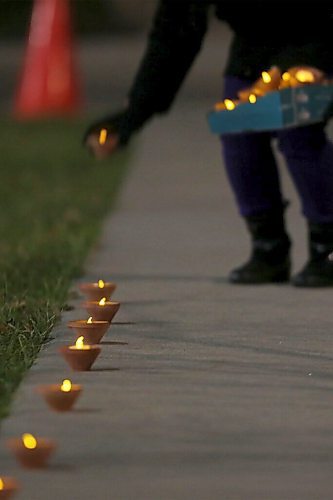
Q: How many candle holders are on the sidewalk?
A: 7